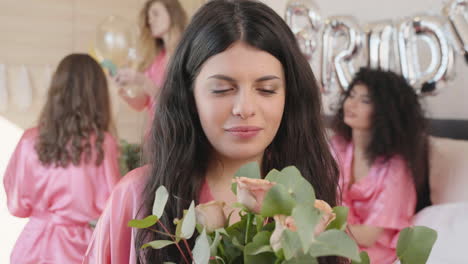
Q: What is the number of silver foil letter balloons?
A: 5